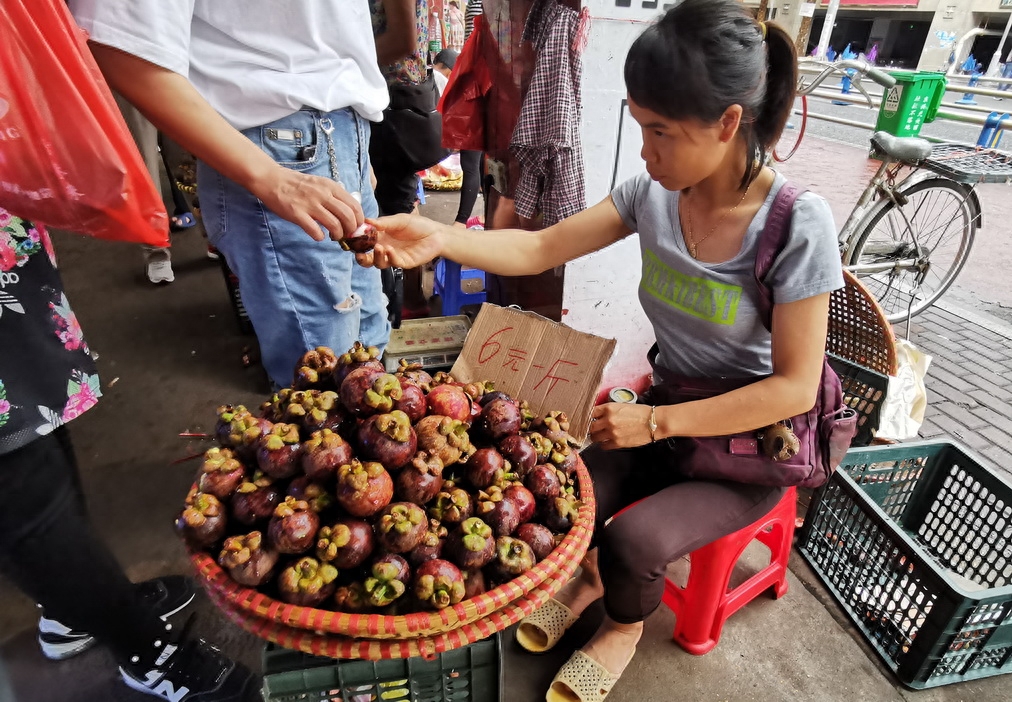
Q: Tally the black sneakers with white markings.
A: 2